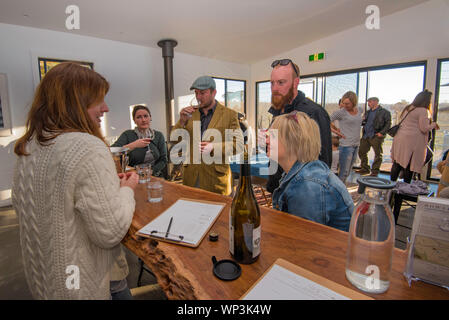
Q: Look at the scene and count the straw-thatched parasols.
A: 0